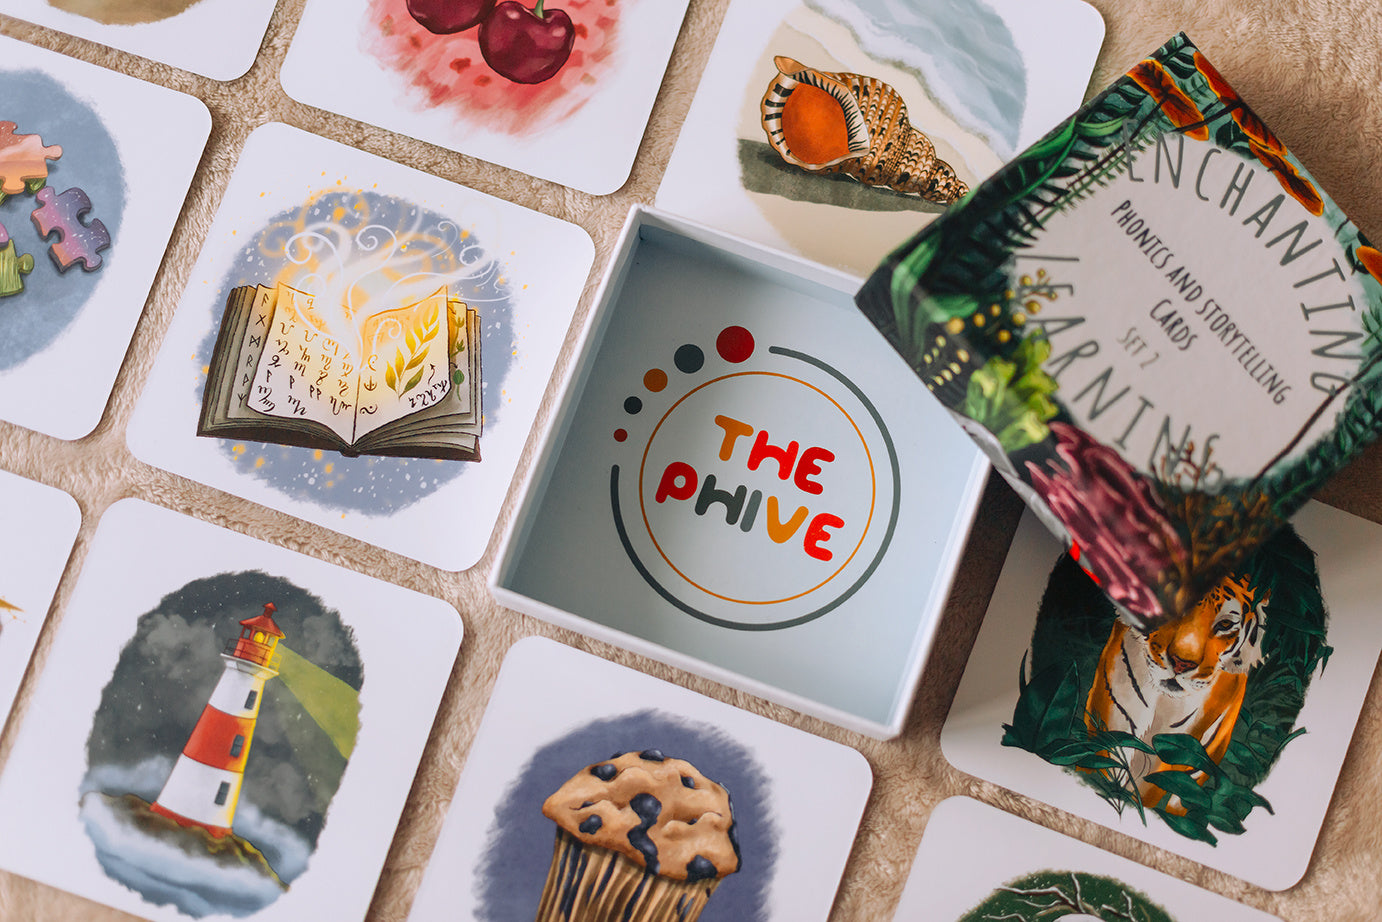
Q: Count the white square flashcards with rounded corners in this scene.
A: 10